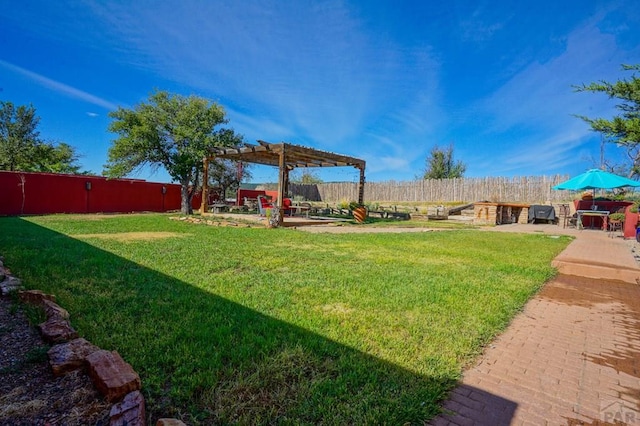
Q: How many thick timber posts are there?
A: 4